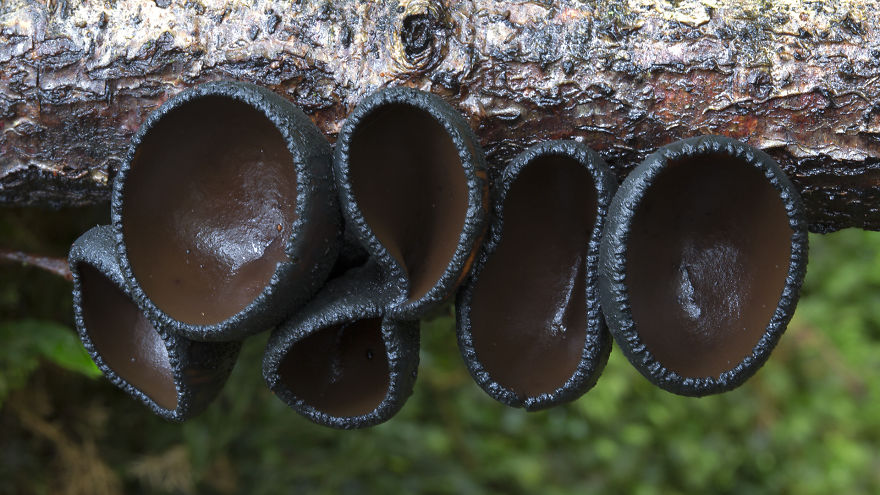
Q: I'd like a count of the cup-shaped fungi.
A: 6